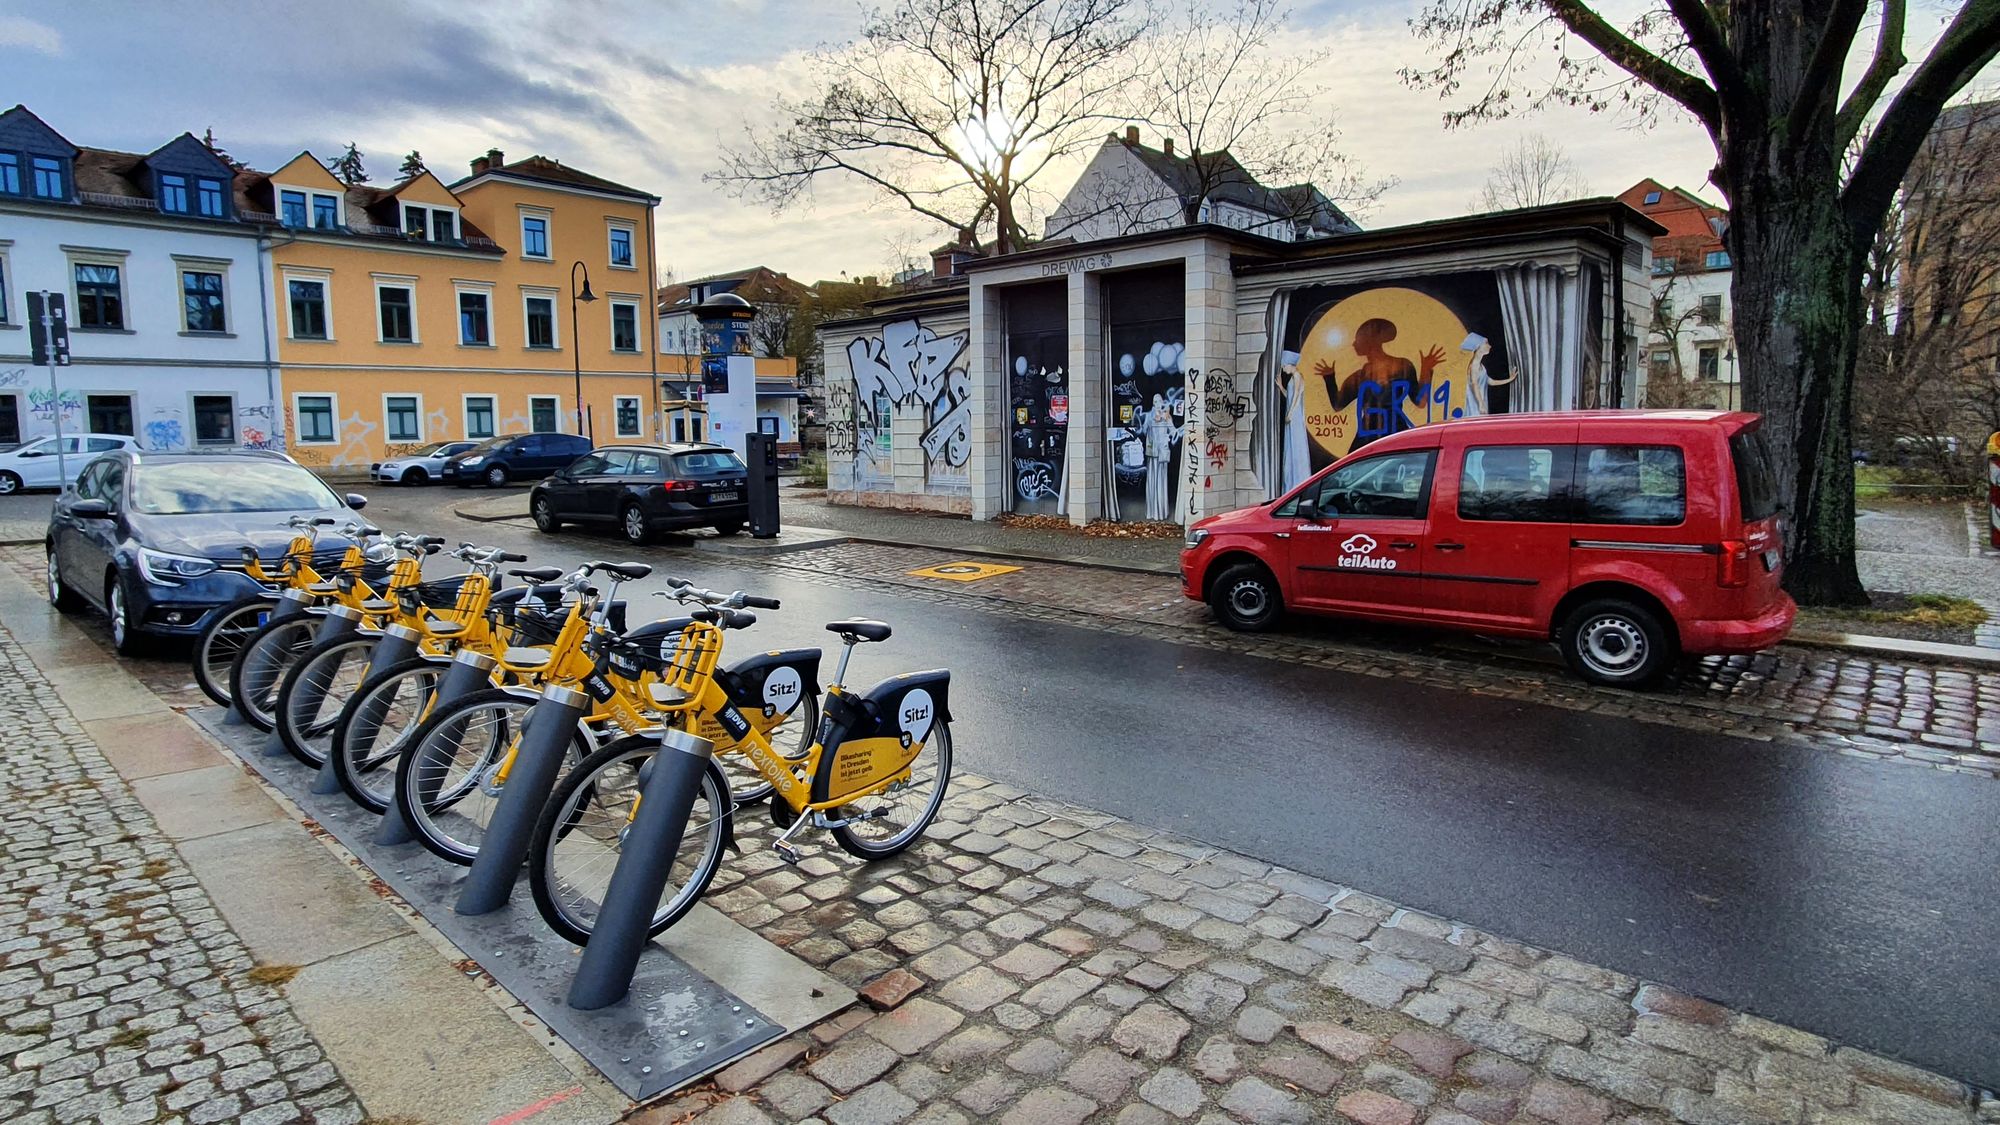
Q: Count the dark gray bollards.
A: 6